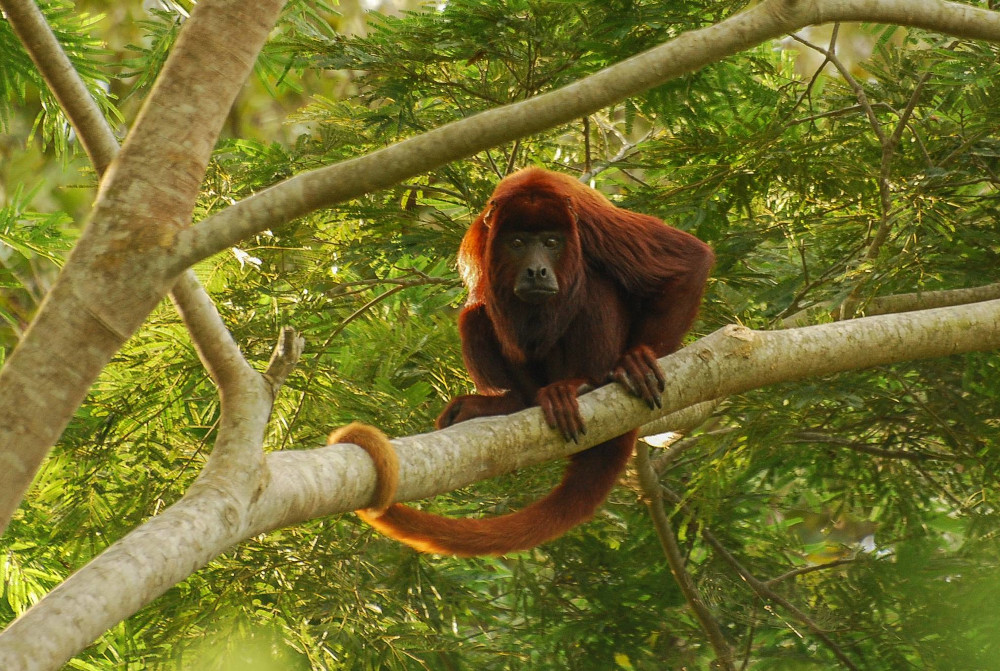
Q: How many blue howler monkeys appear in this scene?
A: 0